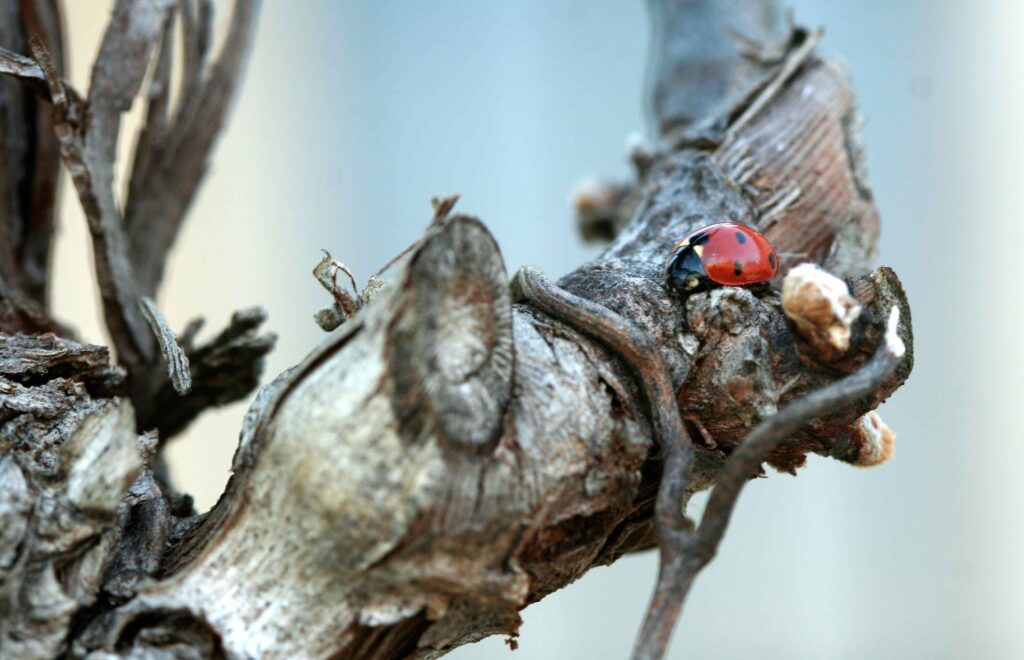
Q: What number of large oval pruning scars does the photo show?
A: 1